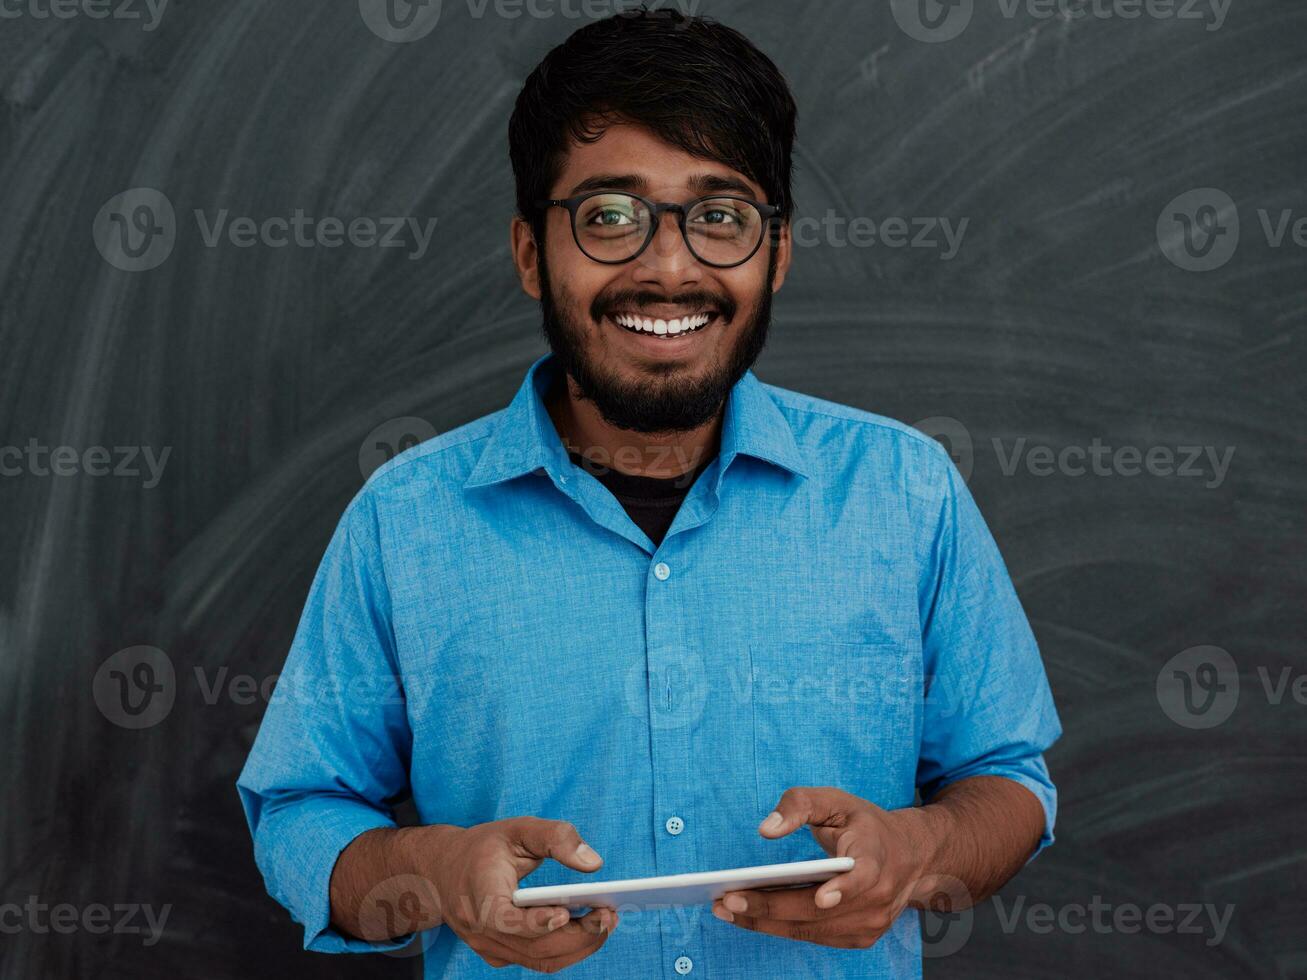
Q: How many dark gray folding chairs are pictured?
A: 0